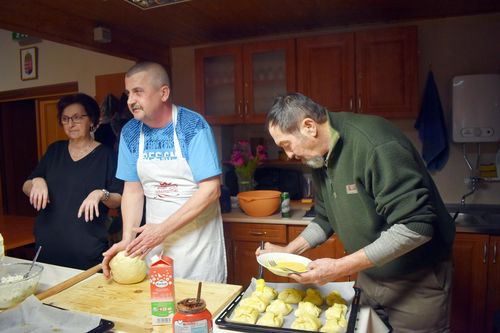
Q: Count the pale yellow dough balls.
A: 13